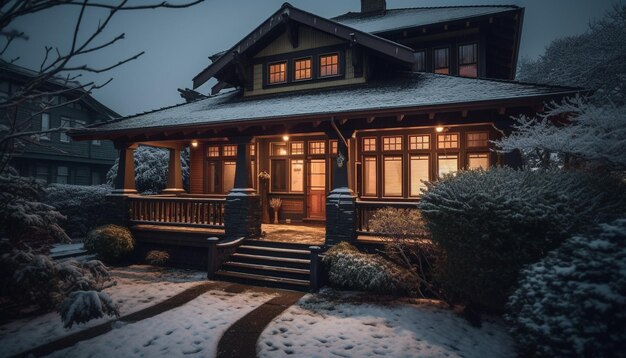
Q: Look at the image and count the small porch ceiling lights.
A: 3